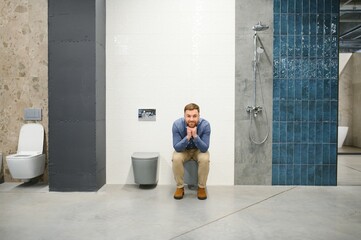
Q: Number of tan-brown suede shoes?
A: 2